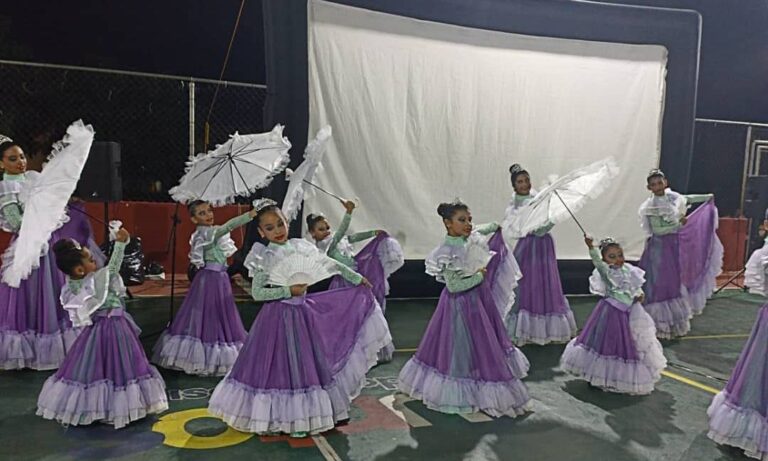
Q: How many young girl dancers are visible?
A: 10